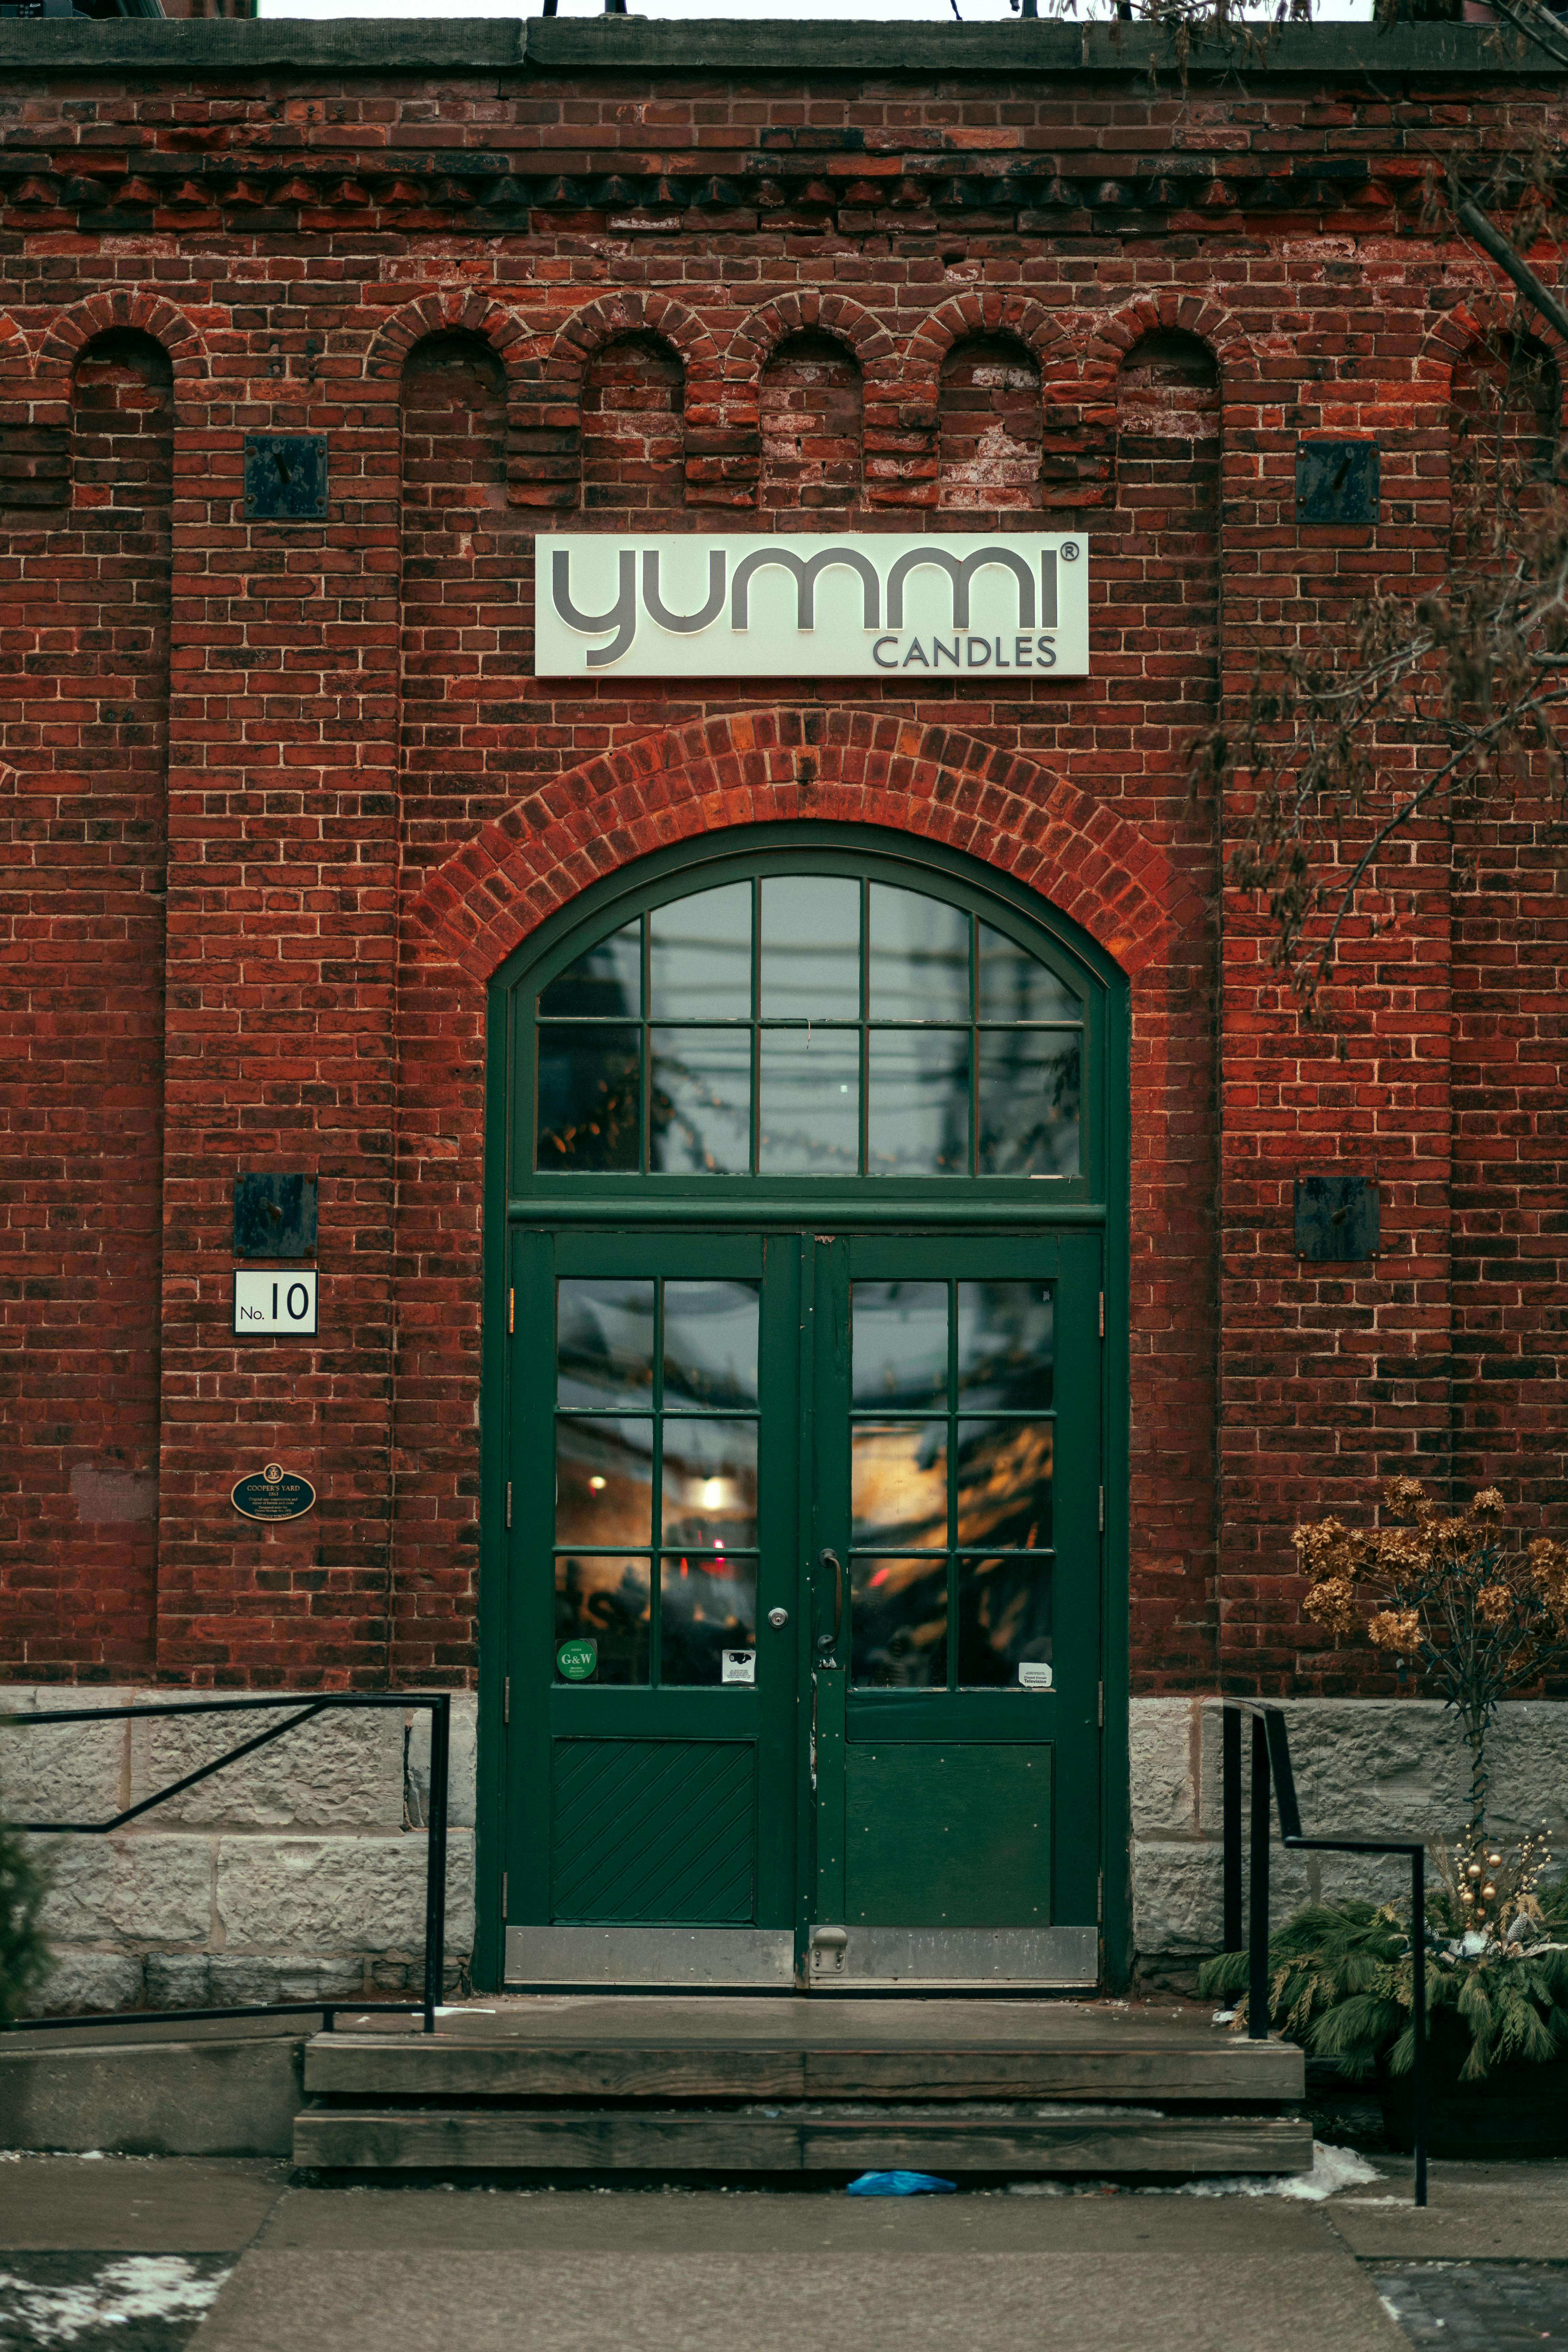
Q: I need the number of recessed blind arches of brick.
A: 7